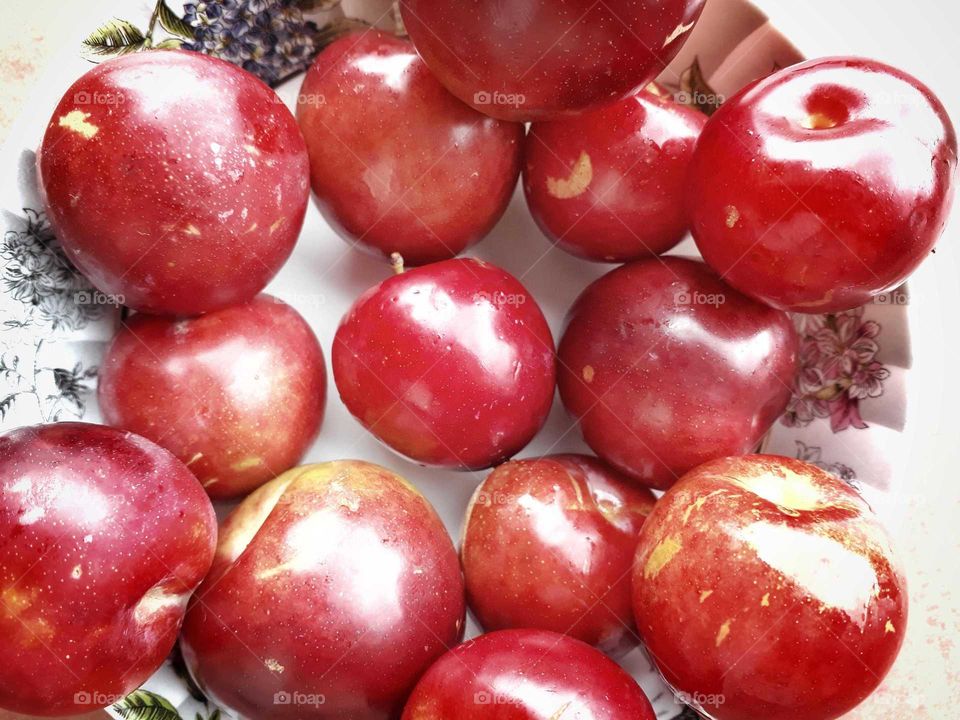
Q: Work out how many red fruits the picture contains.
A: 13